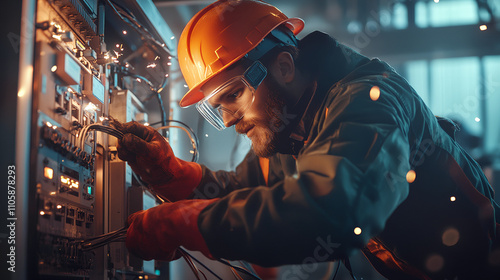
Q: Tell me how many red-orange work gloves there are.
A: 2